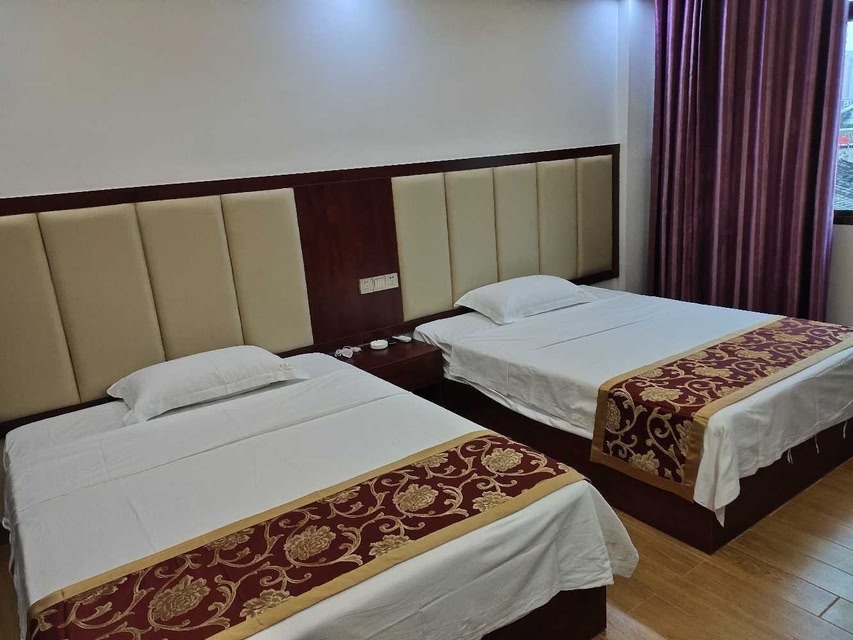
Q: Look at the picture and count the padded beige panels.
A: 9